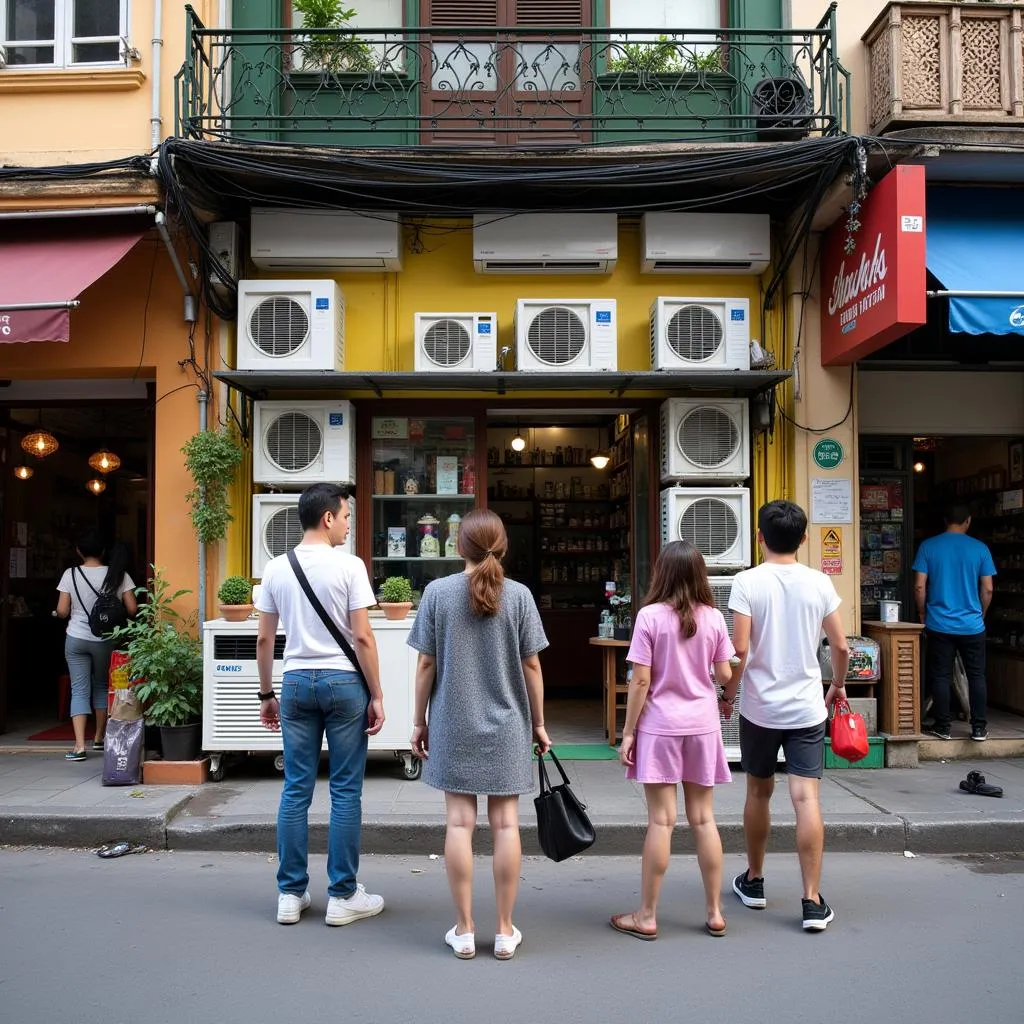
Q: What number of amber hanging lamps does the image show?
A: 4